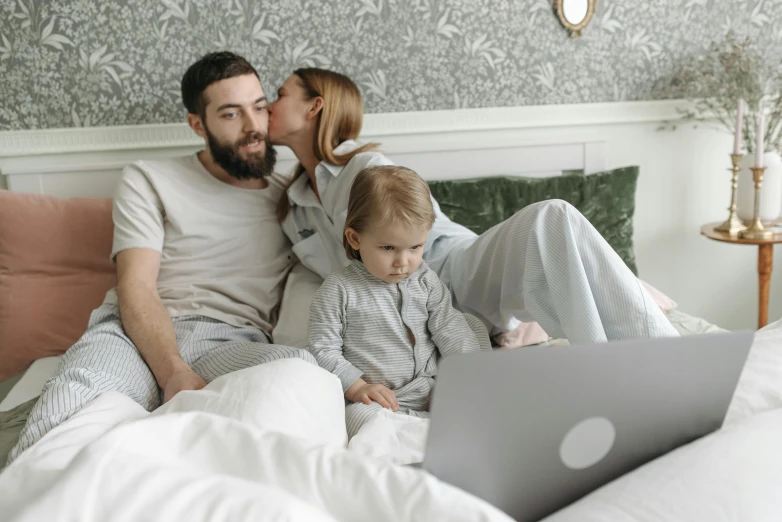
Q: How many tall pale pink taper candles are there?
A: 2